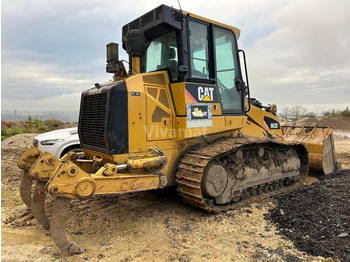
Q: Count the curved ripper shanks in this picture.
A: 3